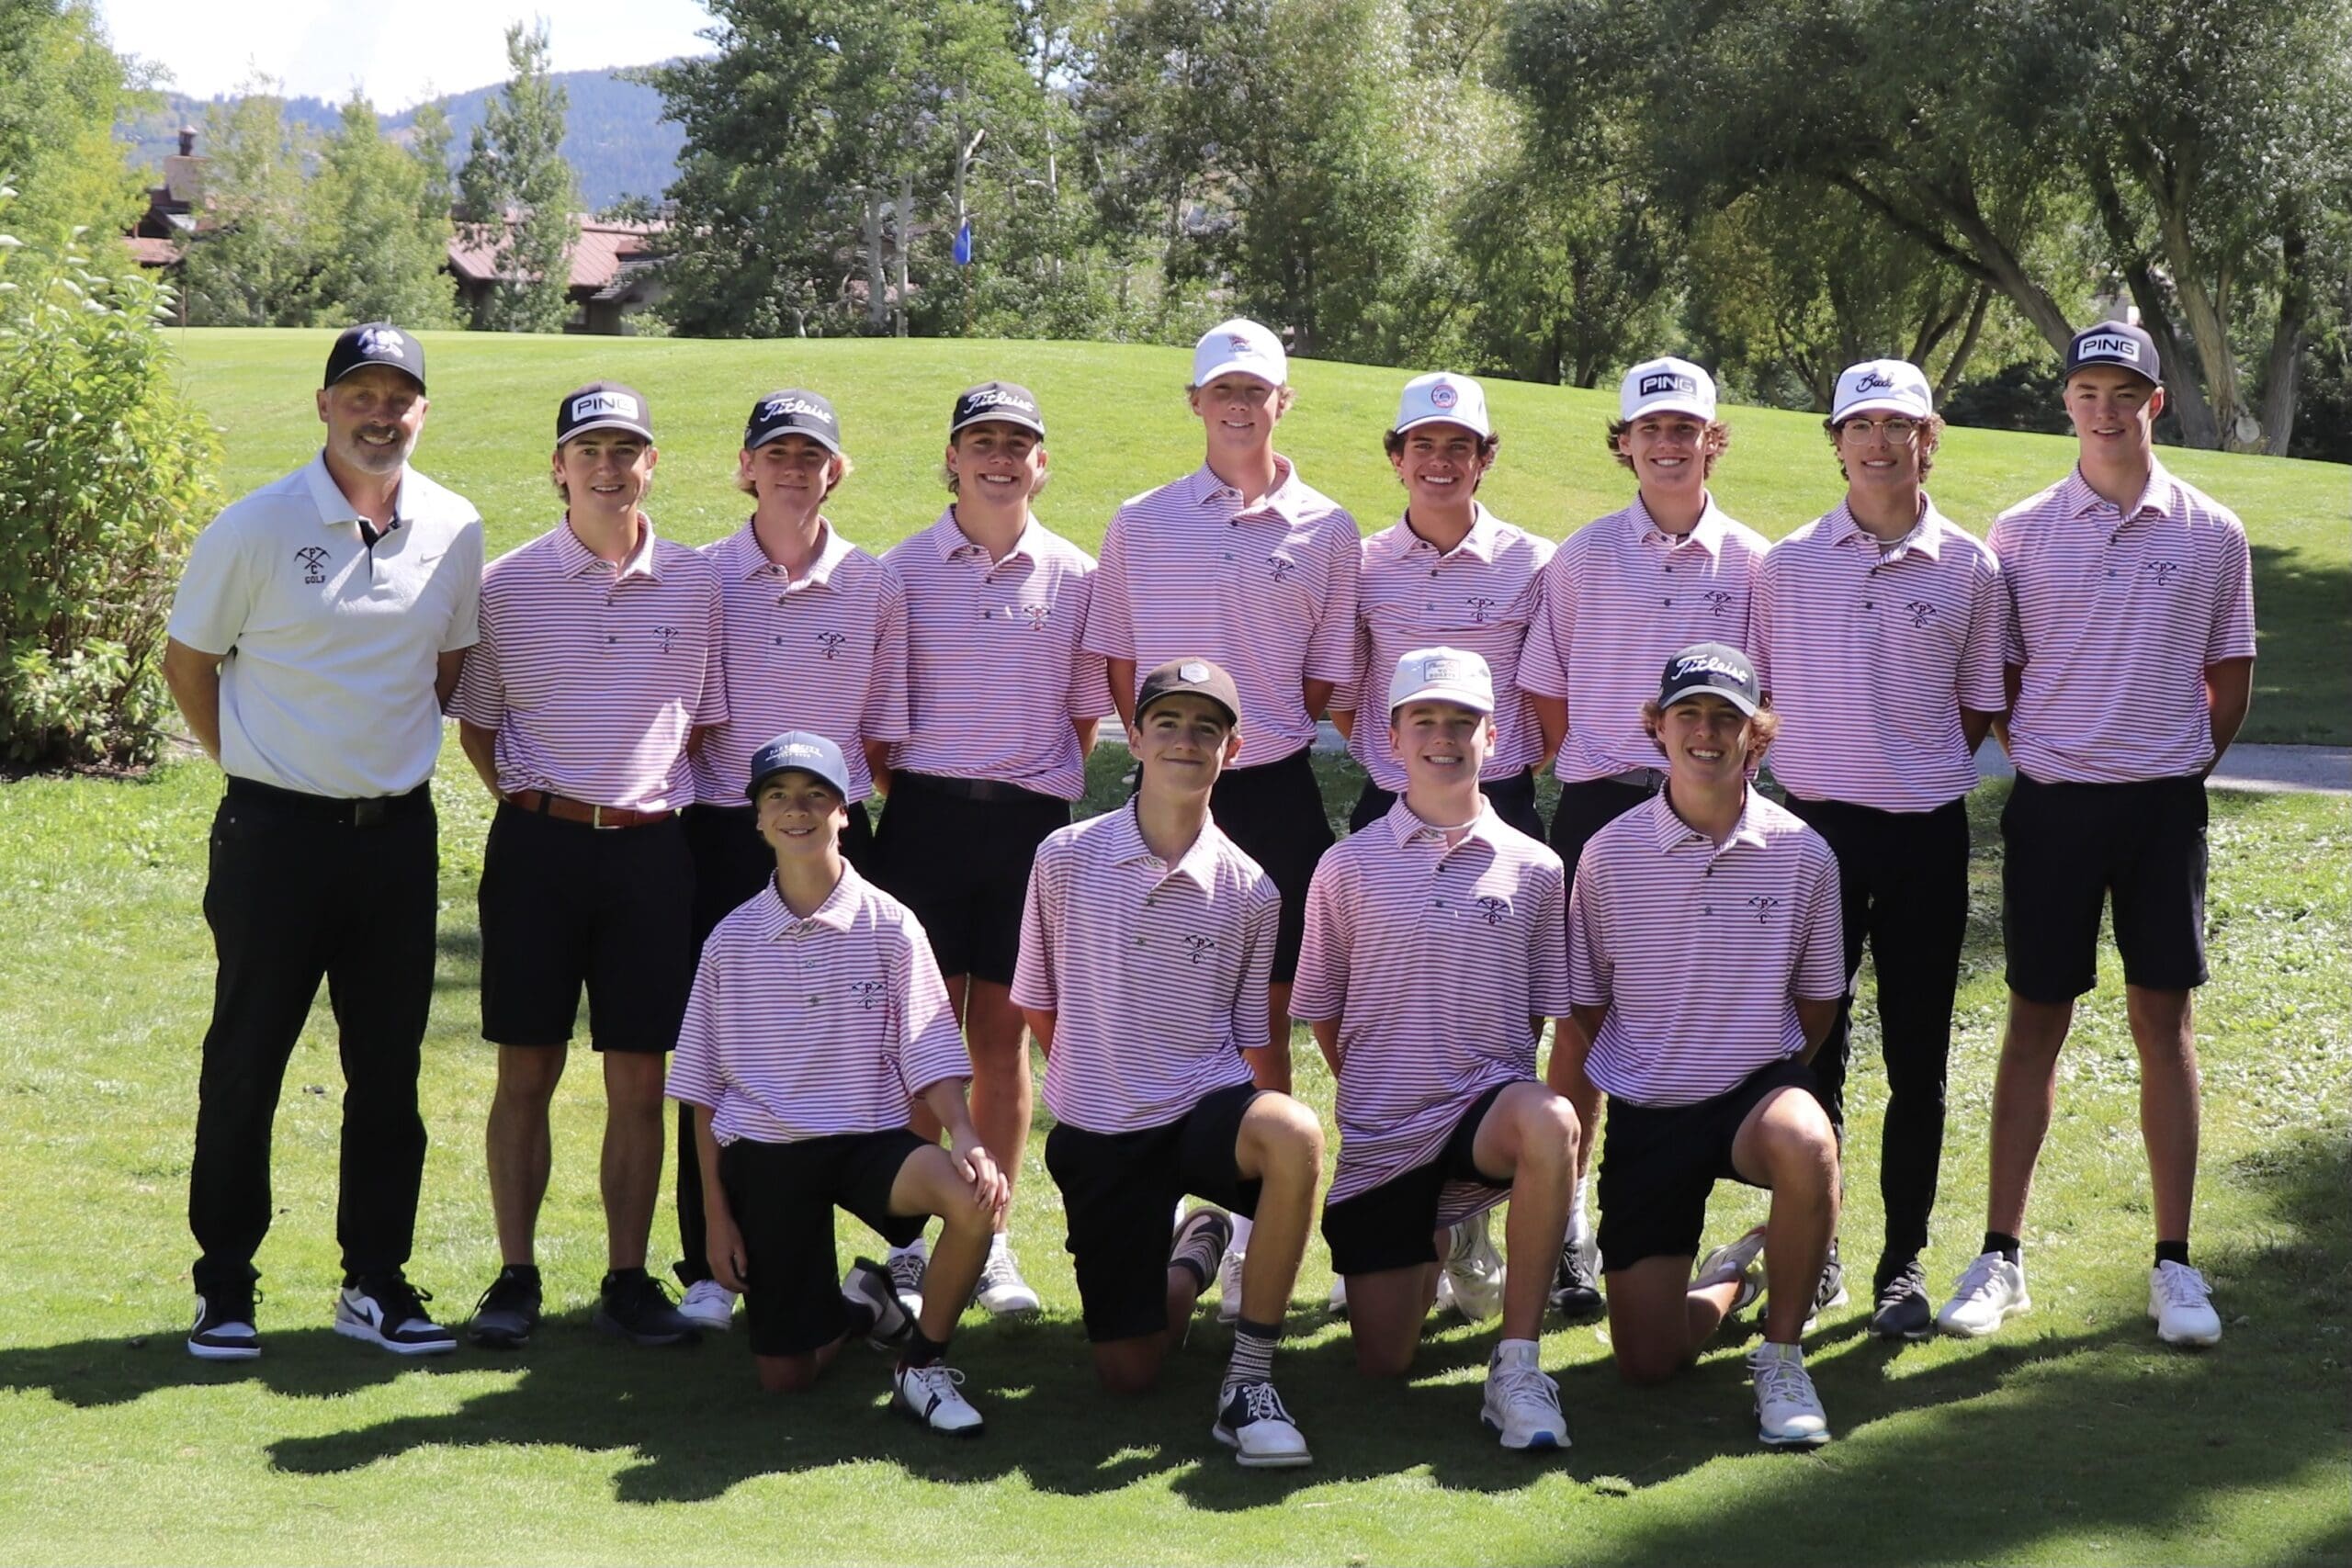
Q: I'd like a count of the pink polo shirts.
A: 12